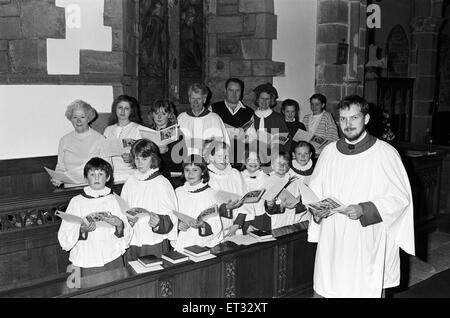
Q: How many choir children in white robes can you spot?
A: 7